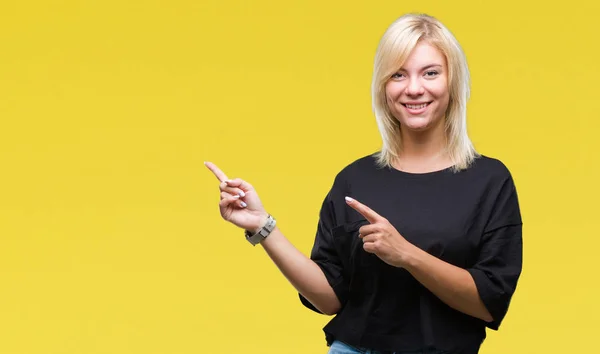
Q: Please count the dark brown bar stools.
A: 0